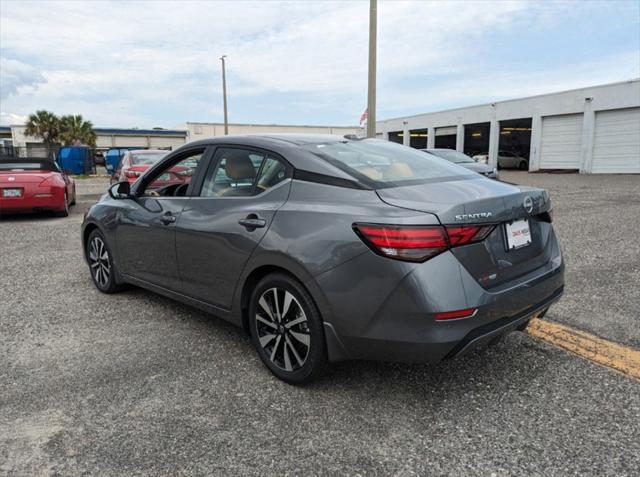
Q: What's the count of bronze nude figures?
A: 0